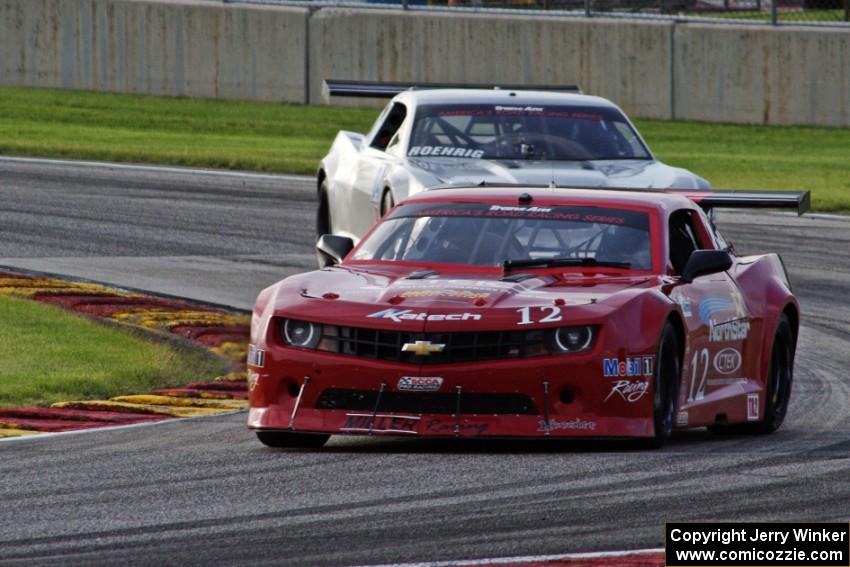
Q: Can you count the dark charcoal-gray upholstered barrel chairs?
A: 0